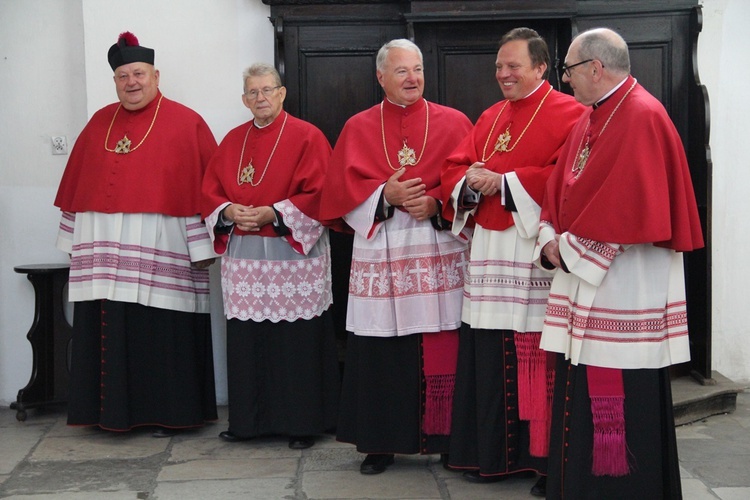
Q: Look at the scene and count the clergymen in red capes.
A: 5